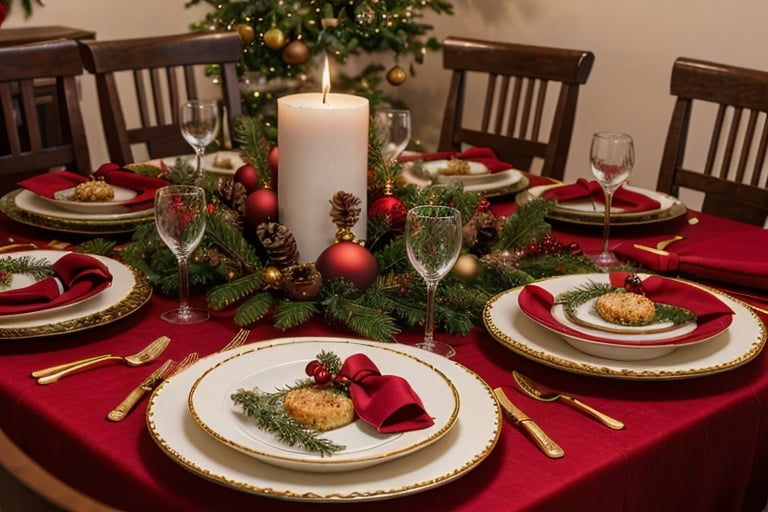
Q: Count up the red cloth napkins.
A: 6